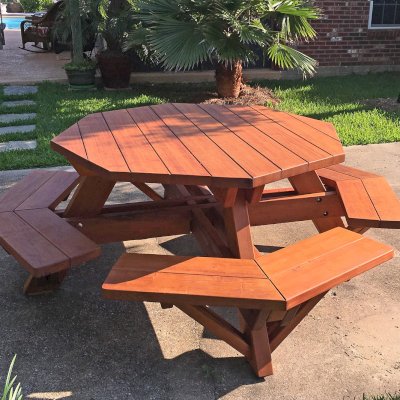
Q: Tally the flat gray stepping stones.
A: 5